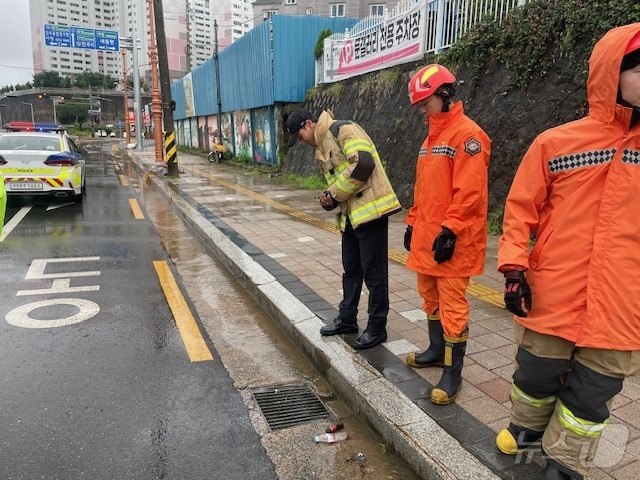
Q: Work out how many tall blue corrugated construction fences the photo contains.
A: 1